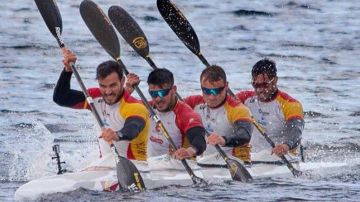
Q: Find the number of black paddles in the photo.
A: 4